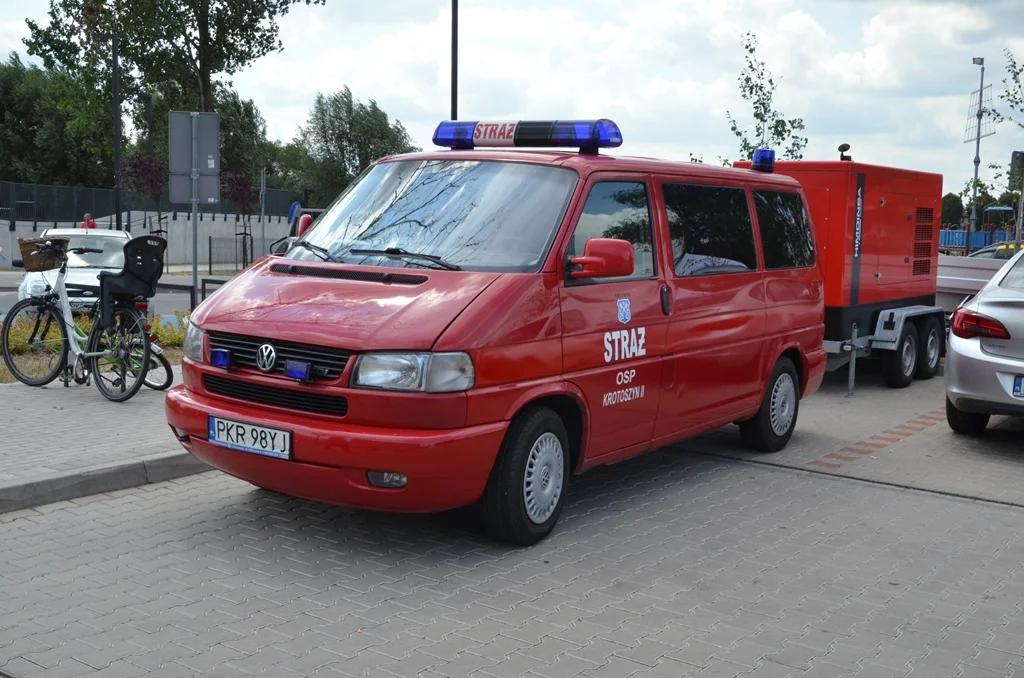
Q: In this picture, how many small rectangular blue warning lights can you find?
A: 2